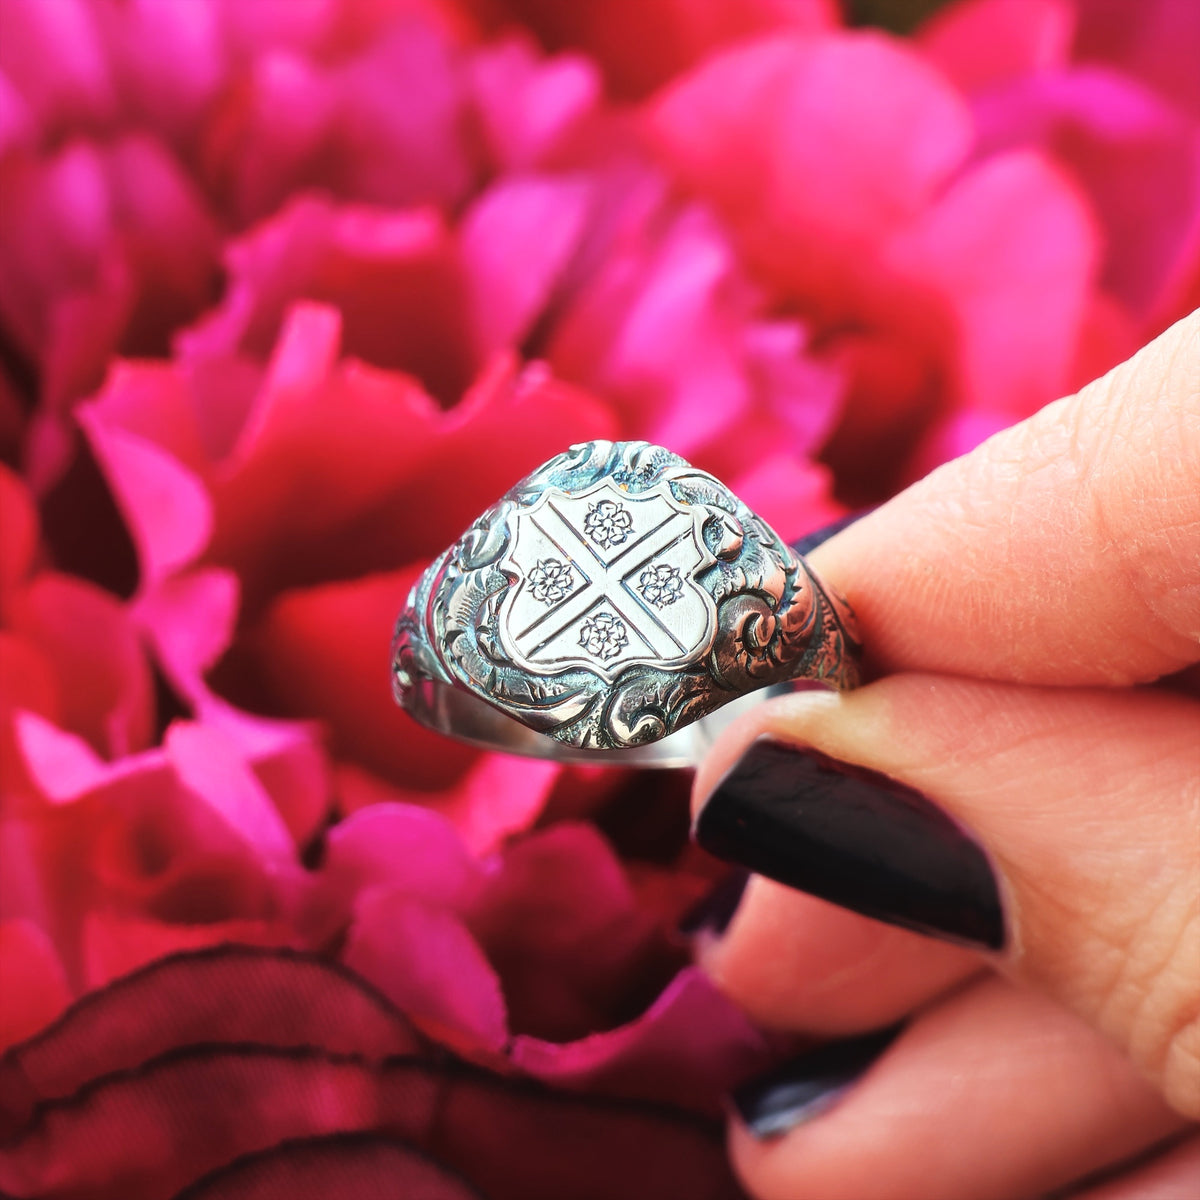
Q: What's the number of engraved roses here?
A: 4